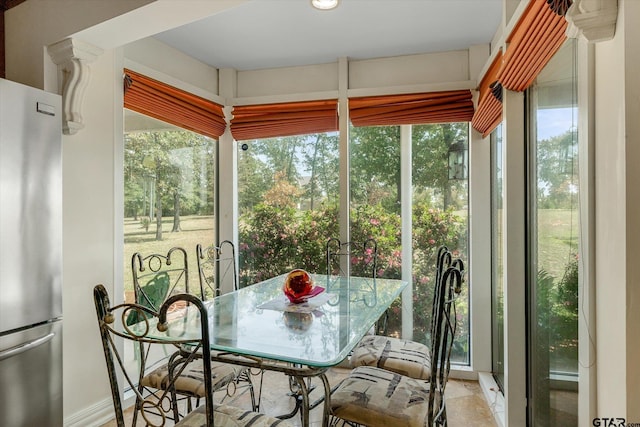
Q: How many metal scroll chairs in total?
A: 6